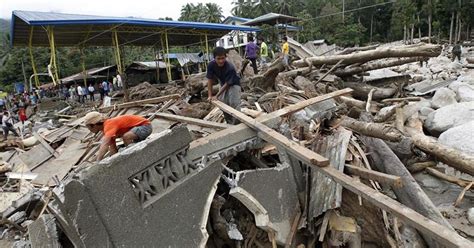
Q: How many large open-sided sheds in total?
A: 1